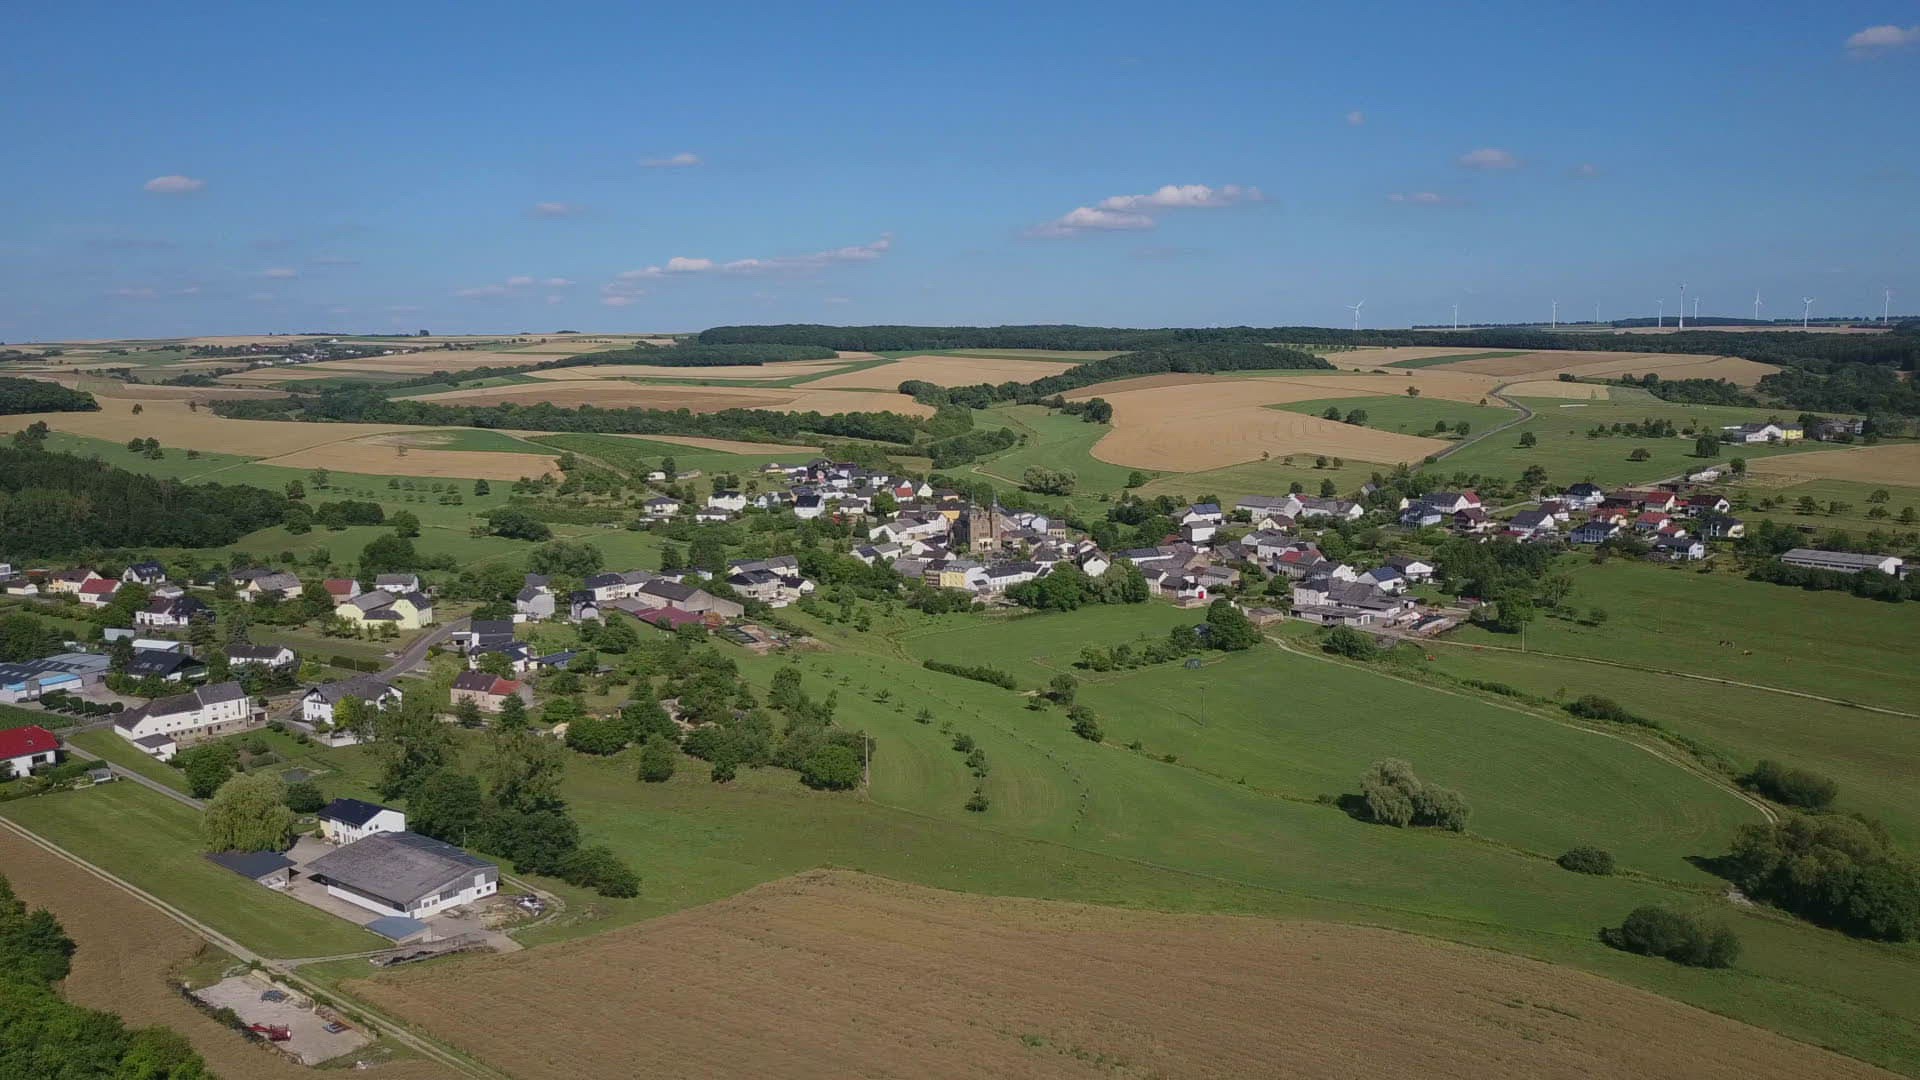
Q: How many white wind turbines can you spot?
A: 10